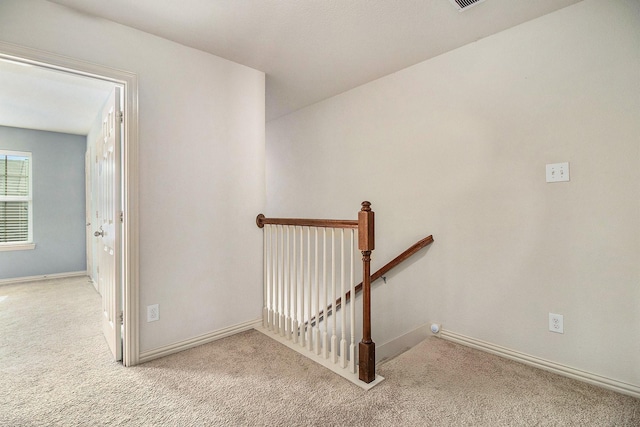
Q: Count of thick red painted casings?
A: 0